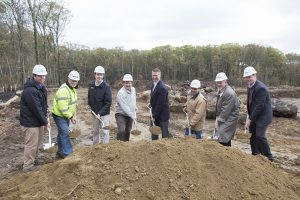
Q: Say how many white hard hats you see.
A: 7